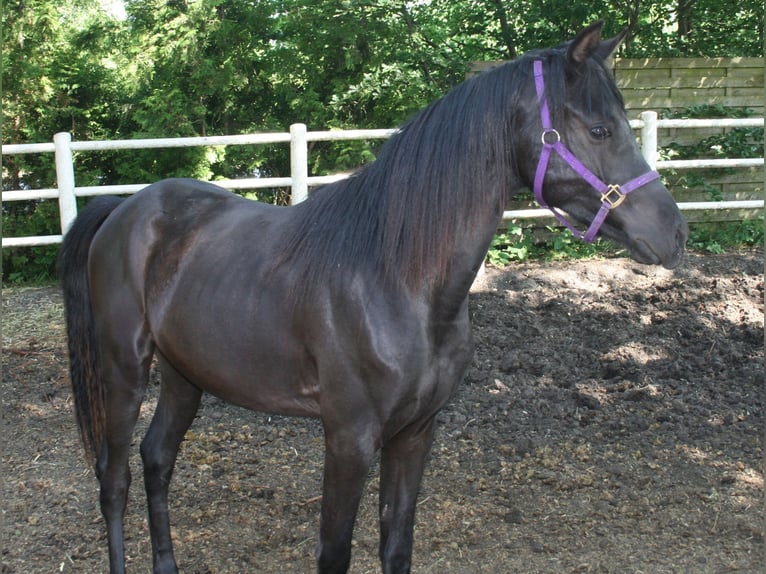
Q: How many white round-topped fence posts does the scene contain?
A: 3